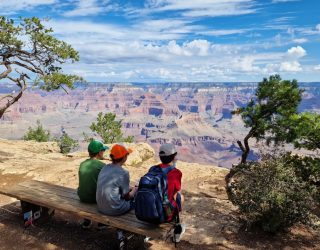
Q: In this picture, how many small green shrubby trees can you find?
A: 3